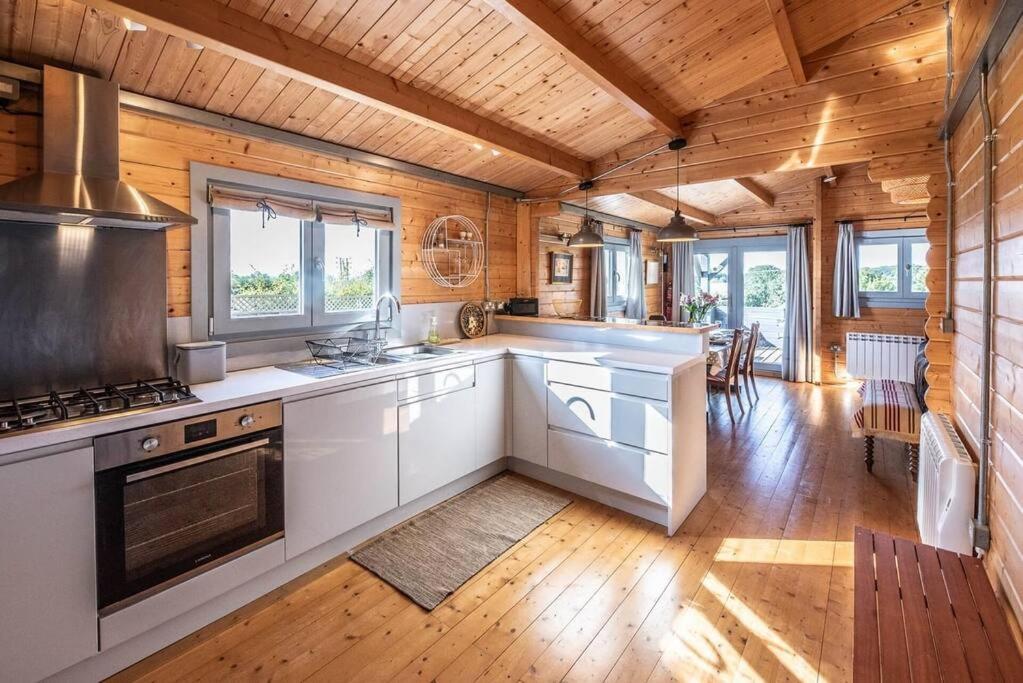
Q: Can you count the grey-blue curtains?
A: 5